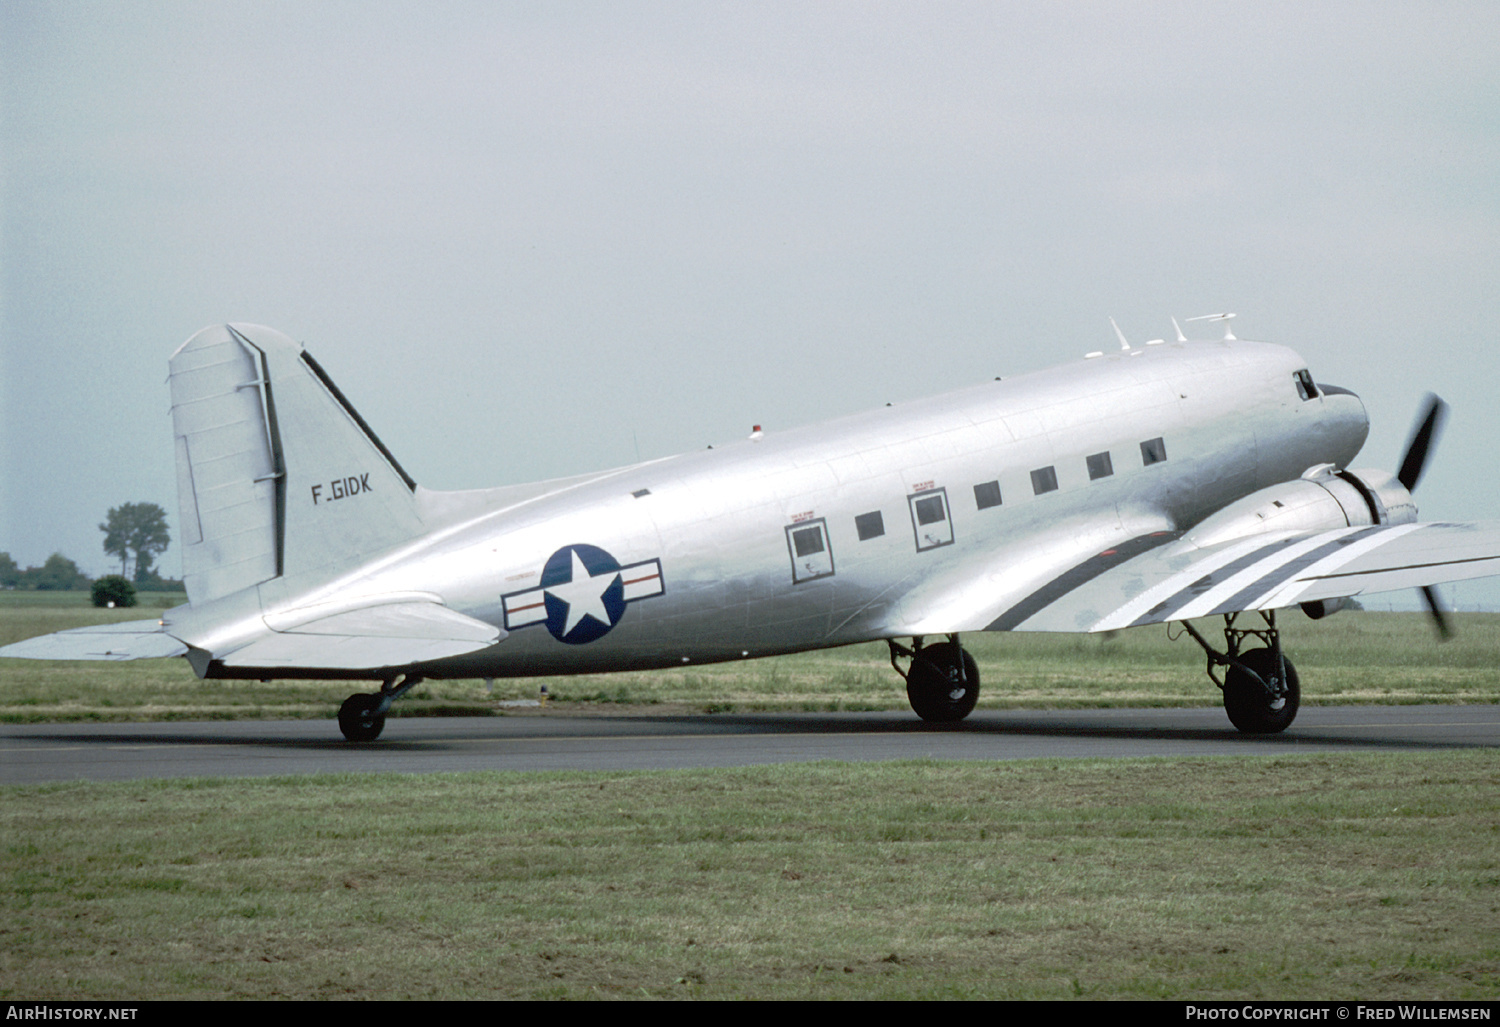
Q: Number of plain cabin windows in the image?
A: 5